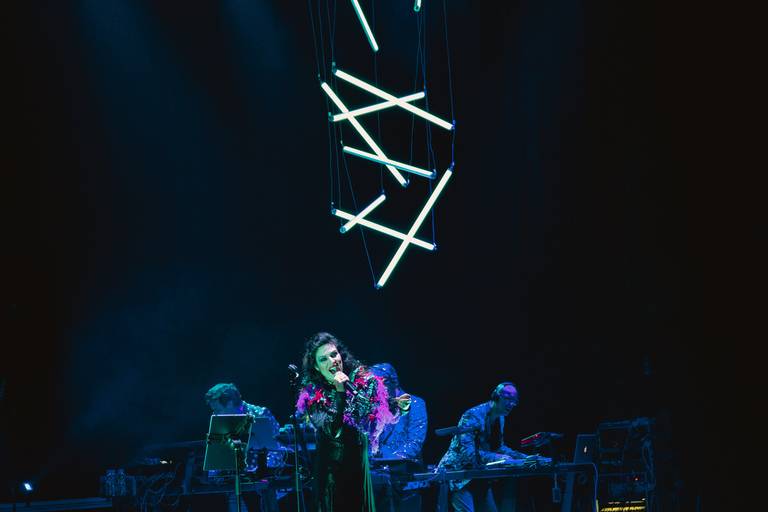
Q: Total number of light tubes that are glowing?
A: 9